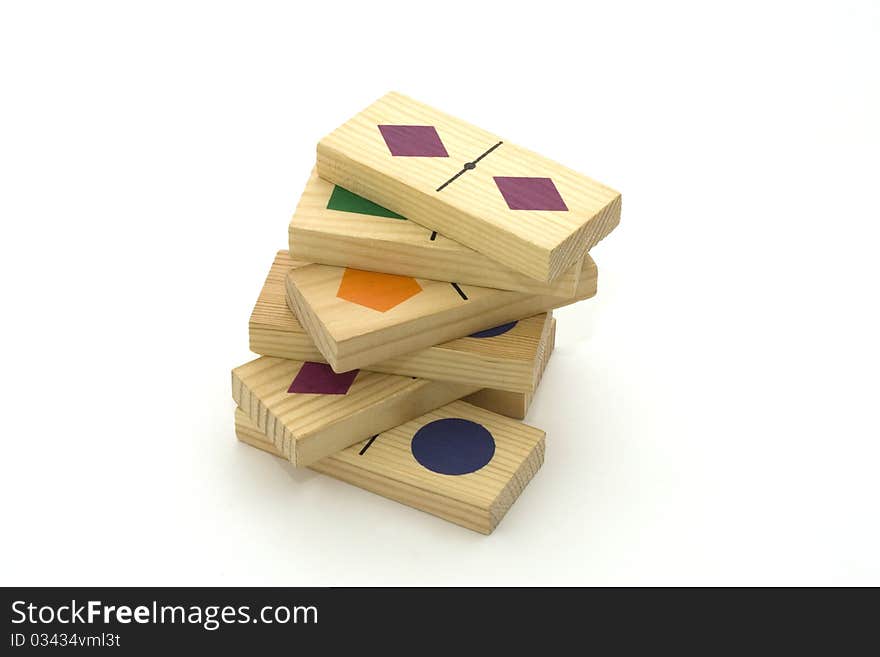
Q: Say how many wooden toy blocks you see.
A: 7